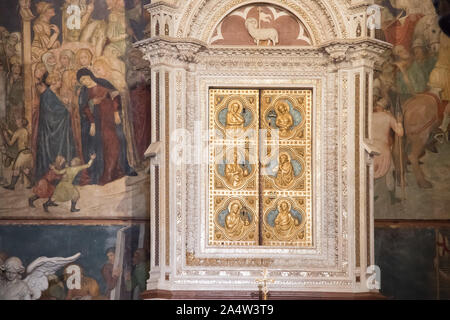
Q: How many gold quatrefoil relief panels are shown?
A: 6